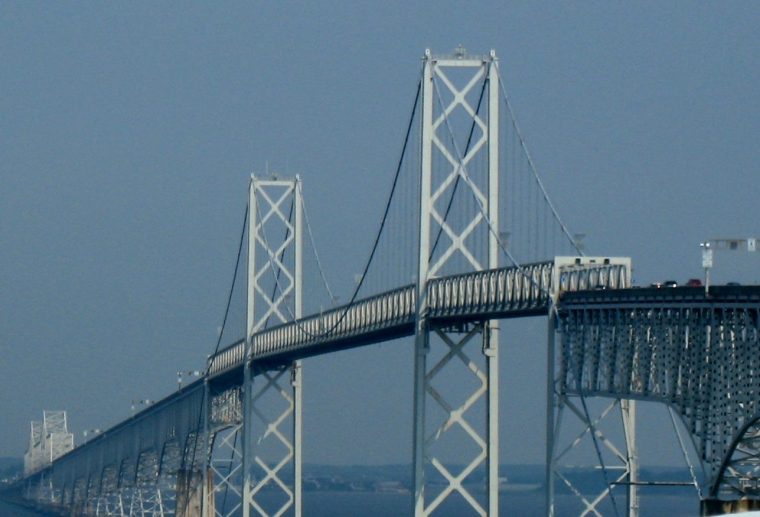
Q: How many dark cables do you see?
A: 4